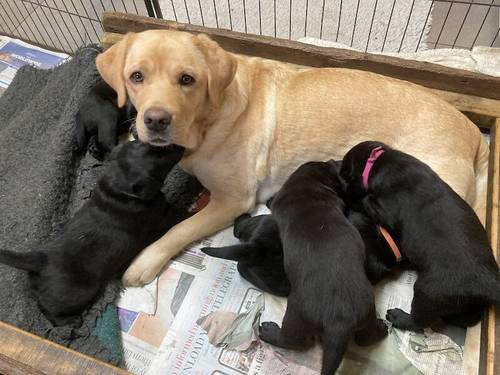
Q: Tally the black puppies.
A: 5